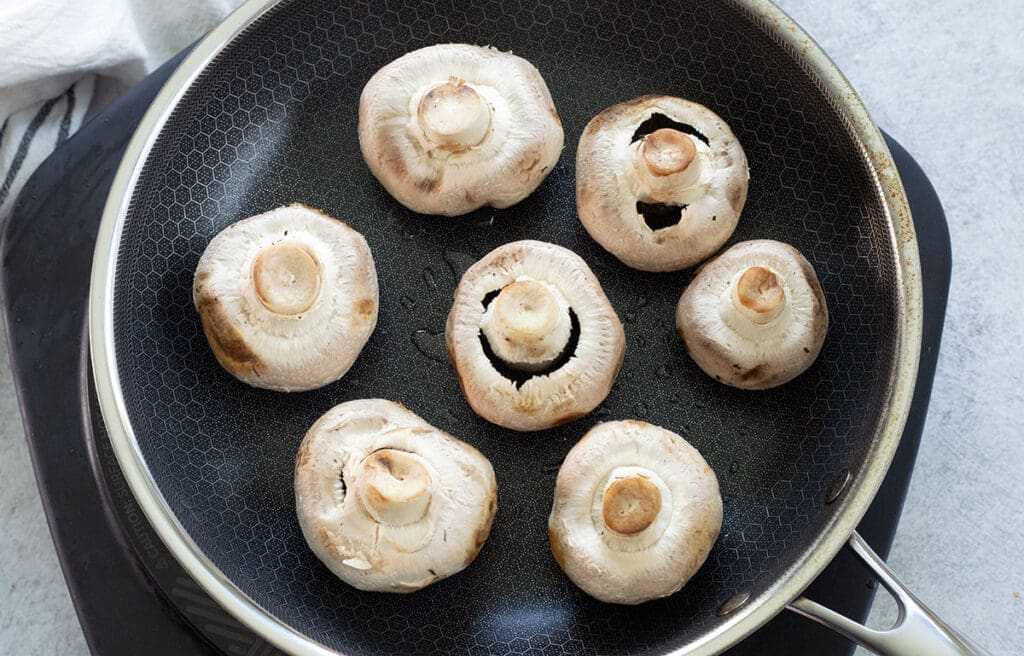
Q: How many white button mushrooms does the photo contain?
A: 7